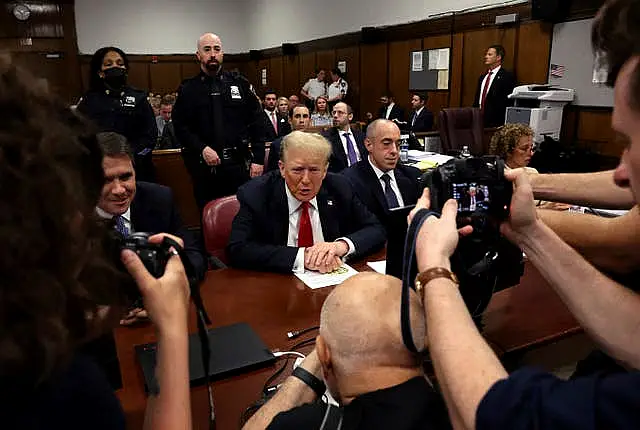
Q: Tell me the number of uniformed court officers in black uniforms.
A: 2